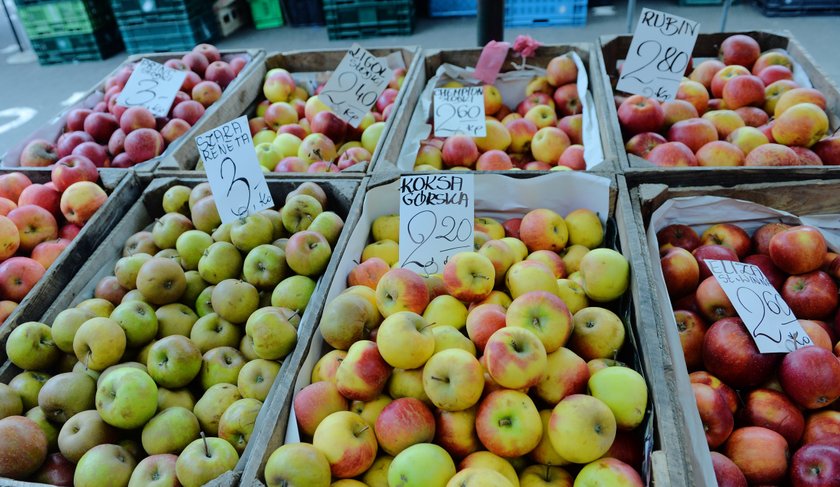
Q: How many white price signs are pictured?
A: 7